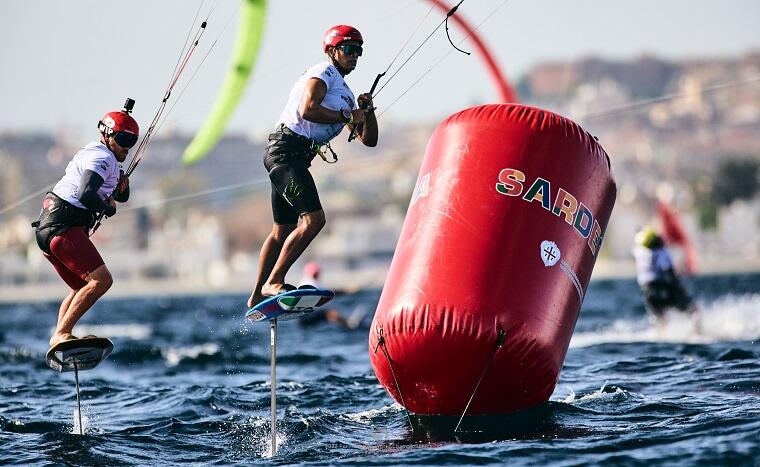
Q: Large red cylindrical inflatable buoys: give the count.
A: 1